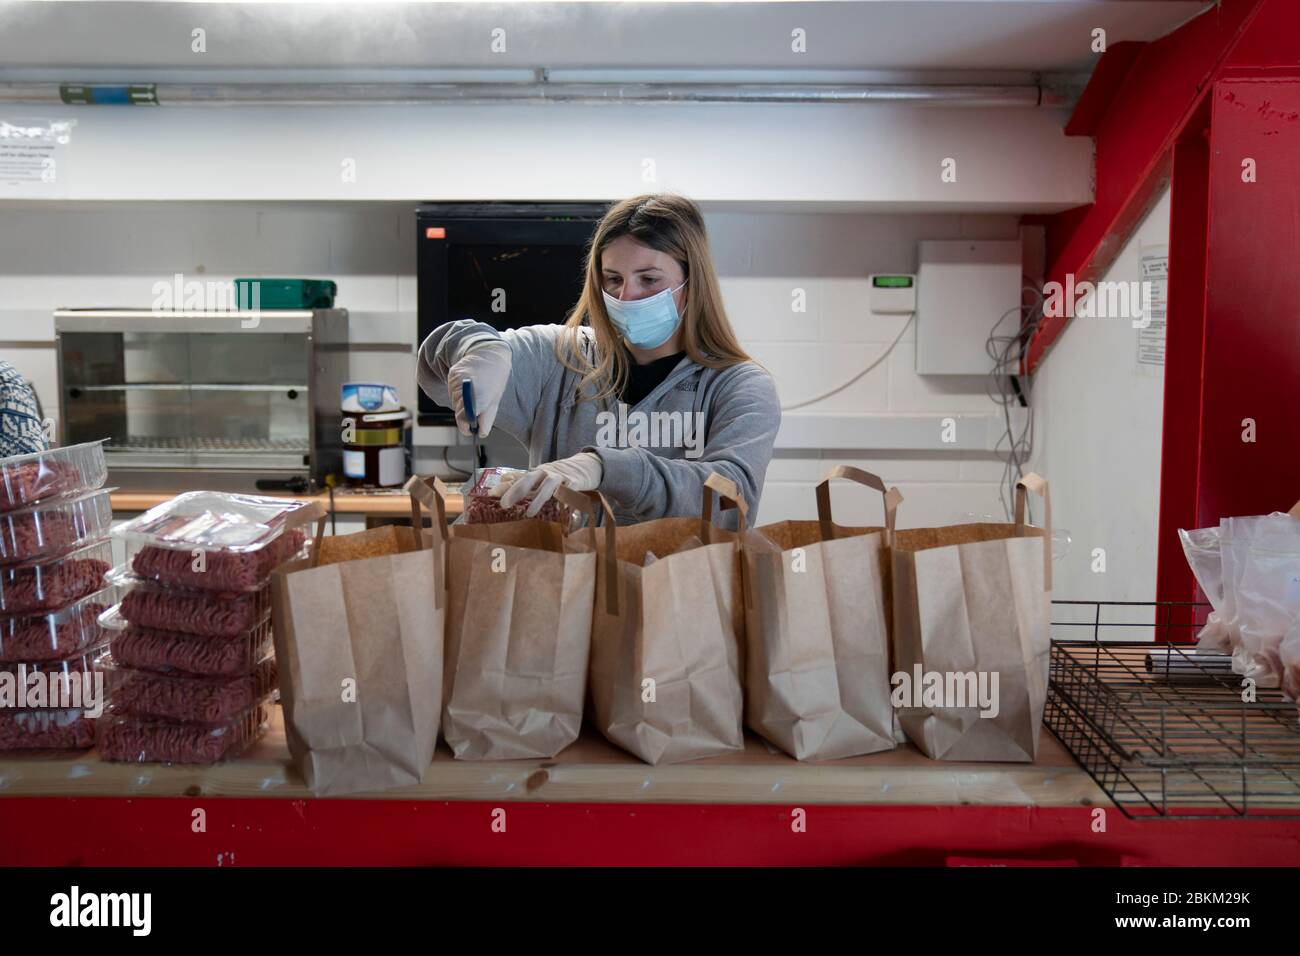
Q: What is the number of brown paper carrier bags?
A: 5